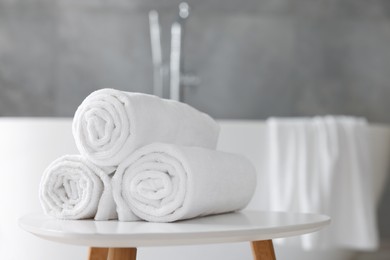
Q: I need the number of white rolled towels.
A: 3